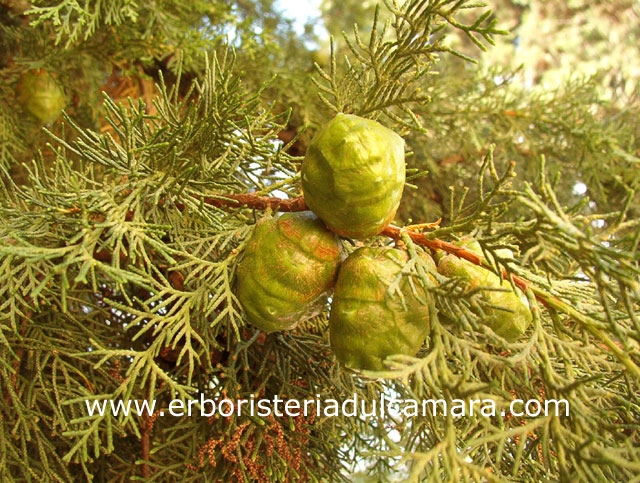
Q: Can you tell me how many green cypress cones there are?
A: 5